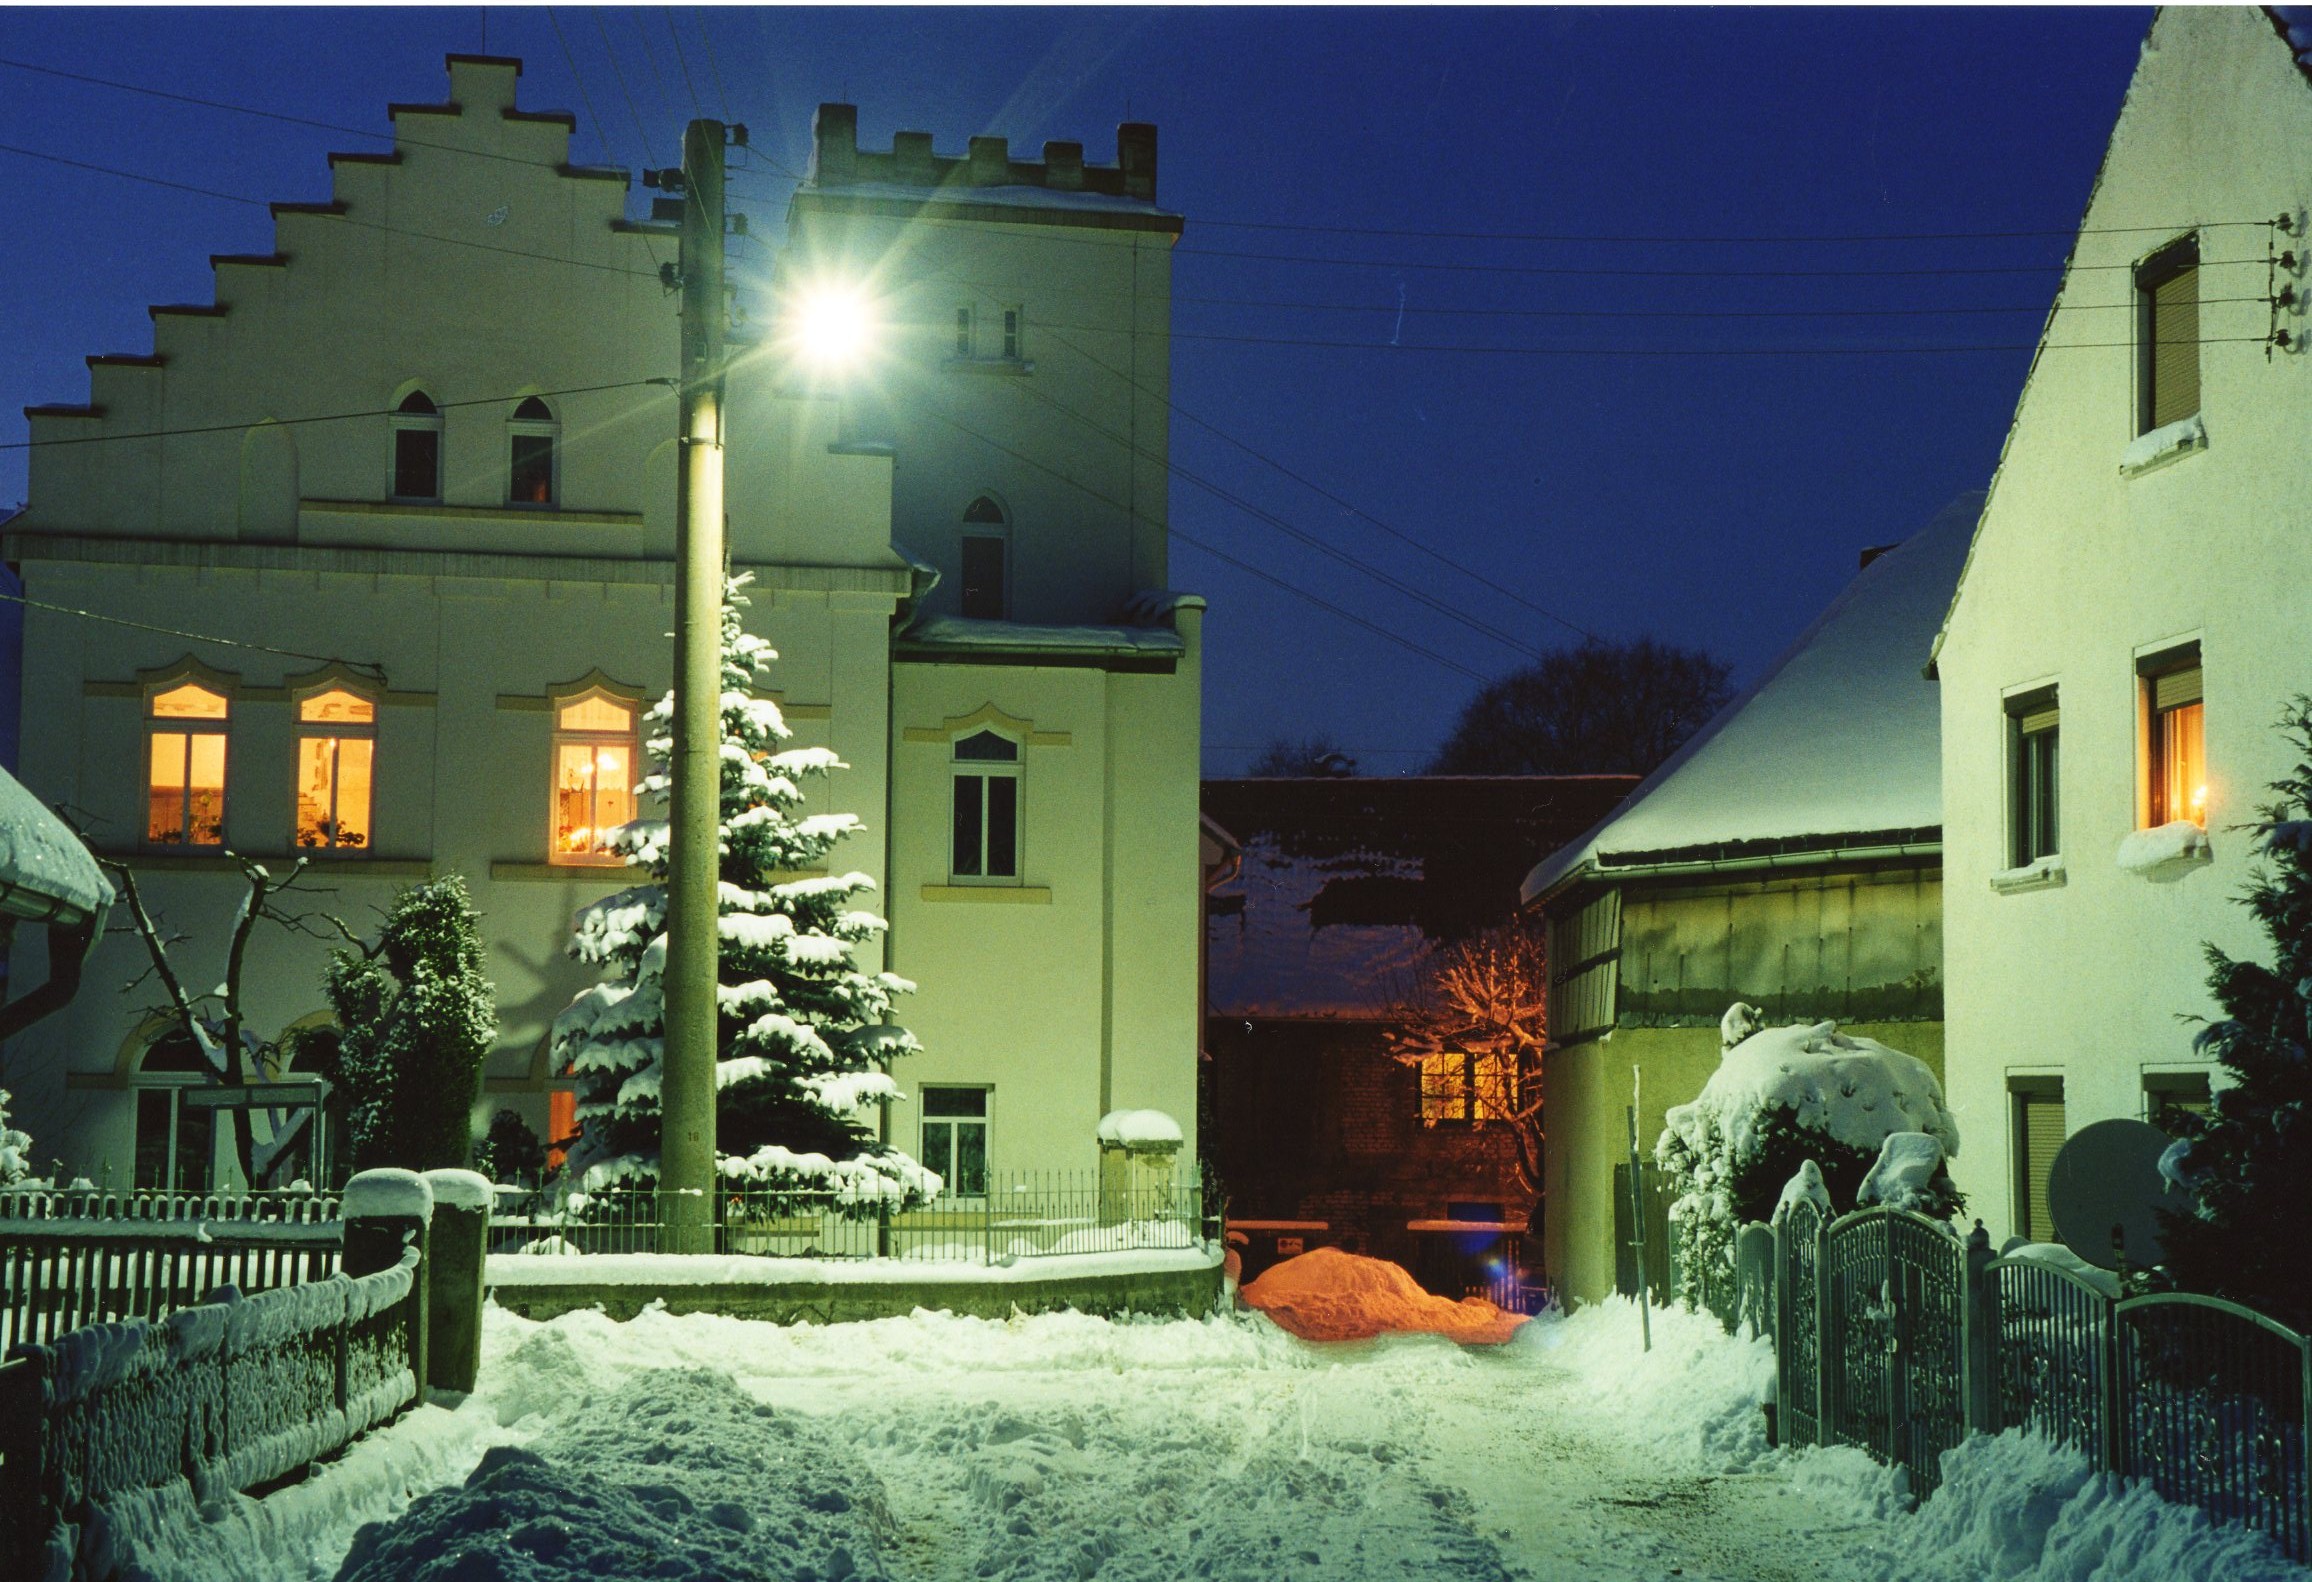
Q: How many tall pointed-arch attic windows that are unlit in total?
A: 2